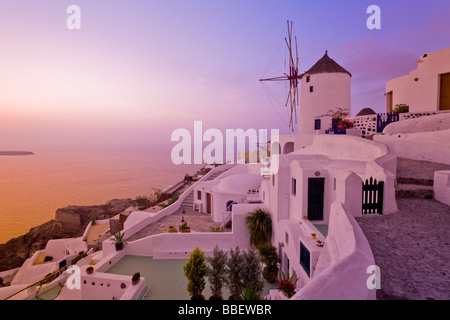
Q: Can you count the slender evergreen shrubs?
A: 4